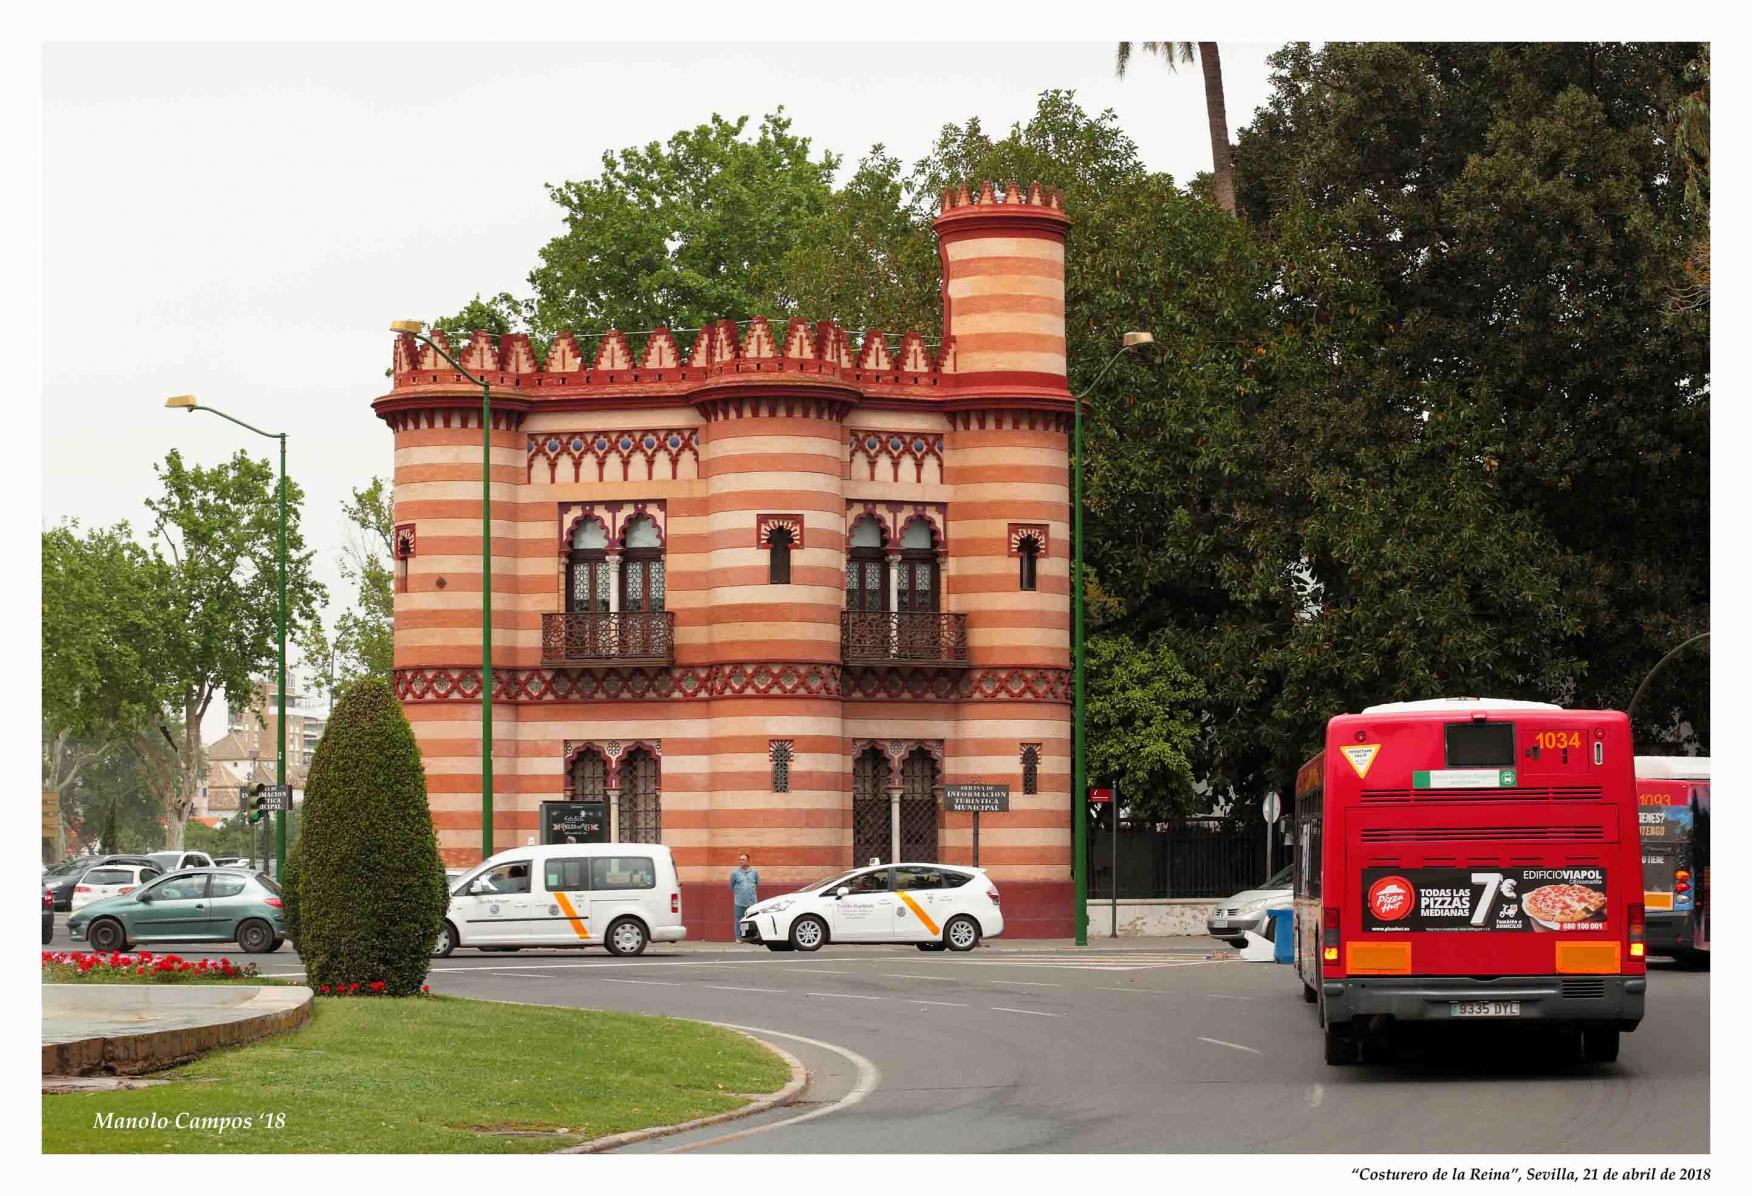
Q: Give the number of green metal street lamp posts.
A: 3